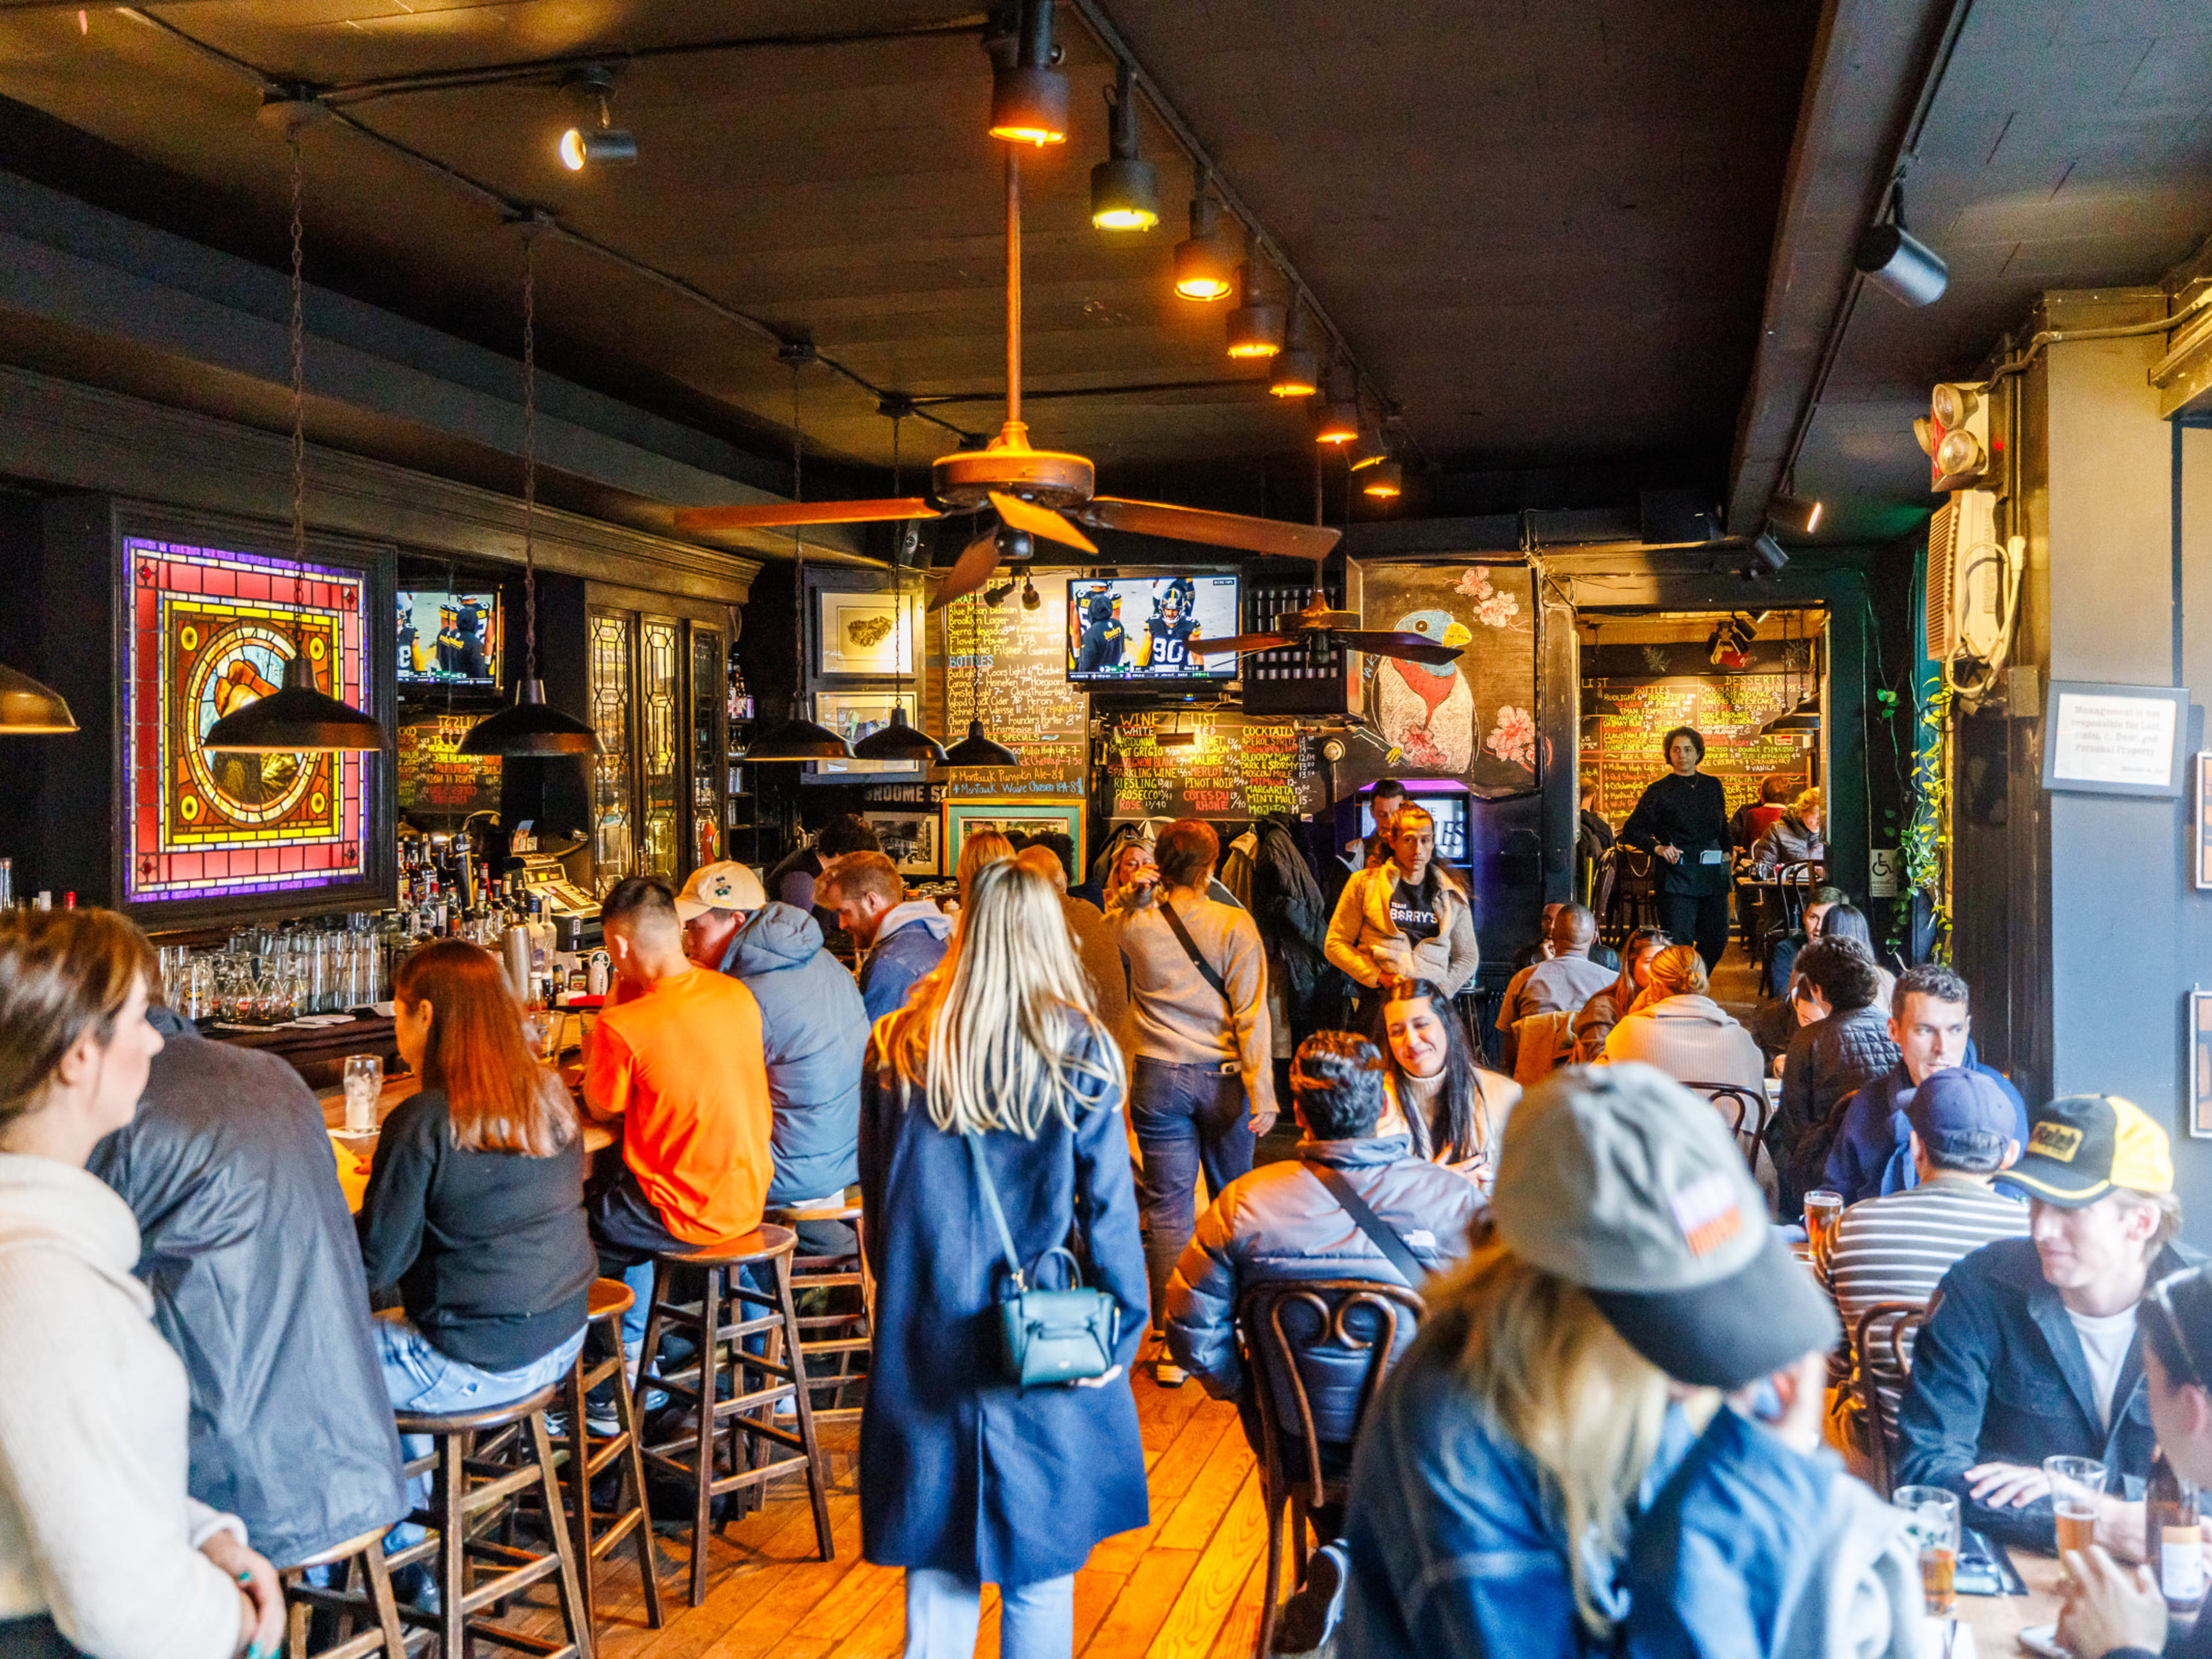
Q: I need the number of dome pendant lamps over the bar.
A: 6